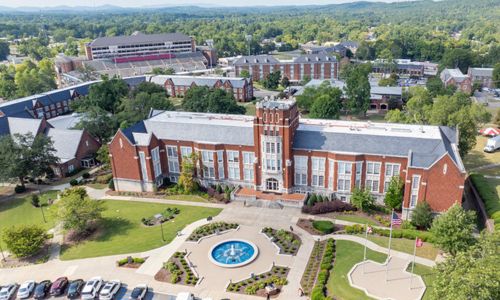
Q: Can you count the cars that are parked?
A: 9